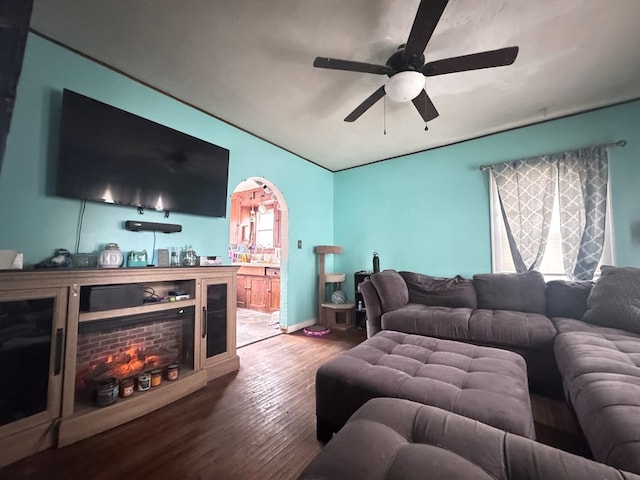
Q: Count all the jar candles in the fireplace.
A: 5